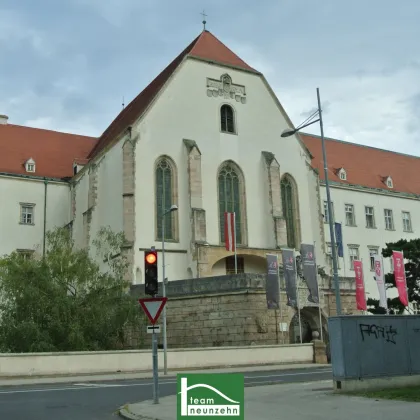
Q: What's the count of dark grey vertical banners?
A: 3